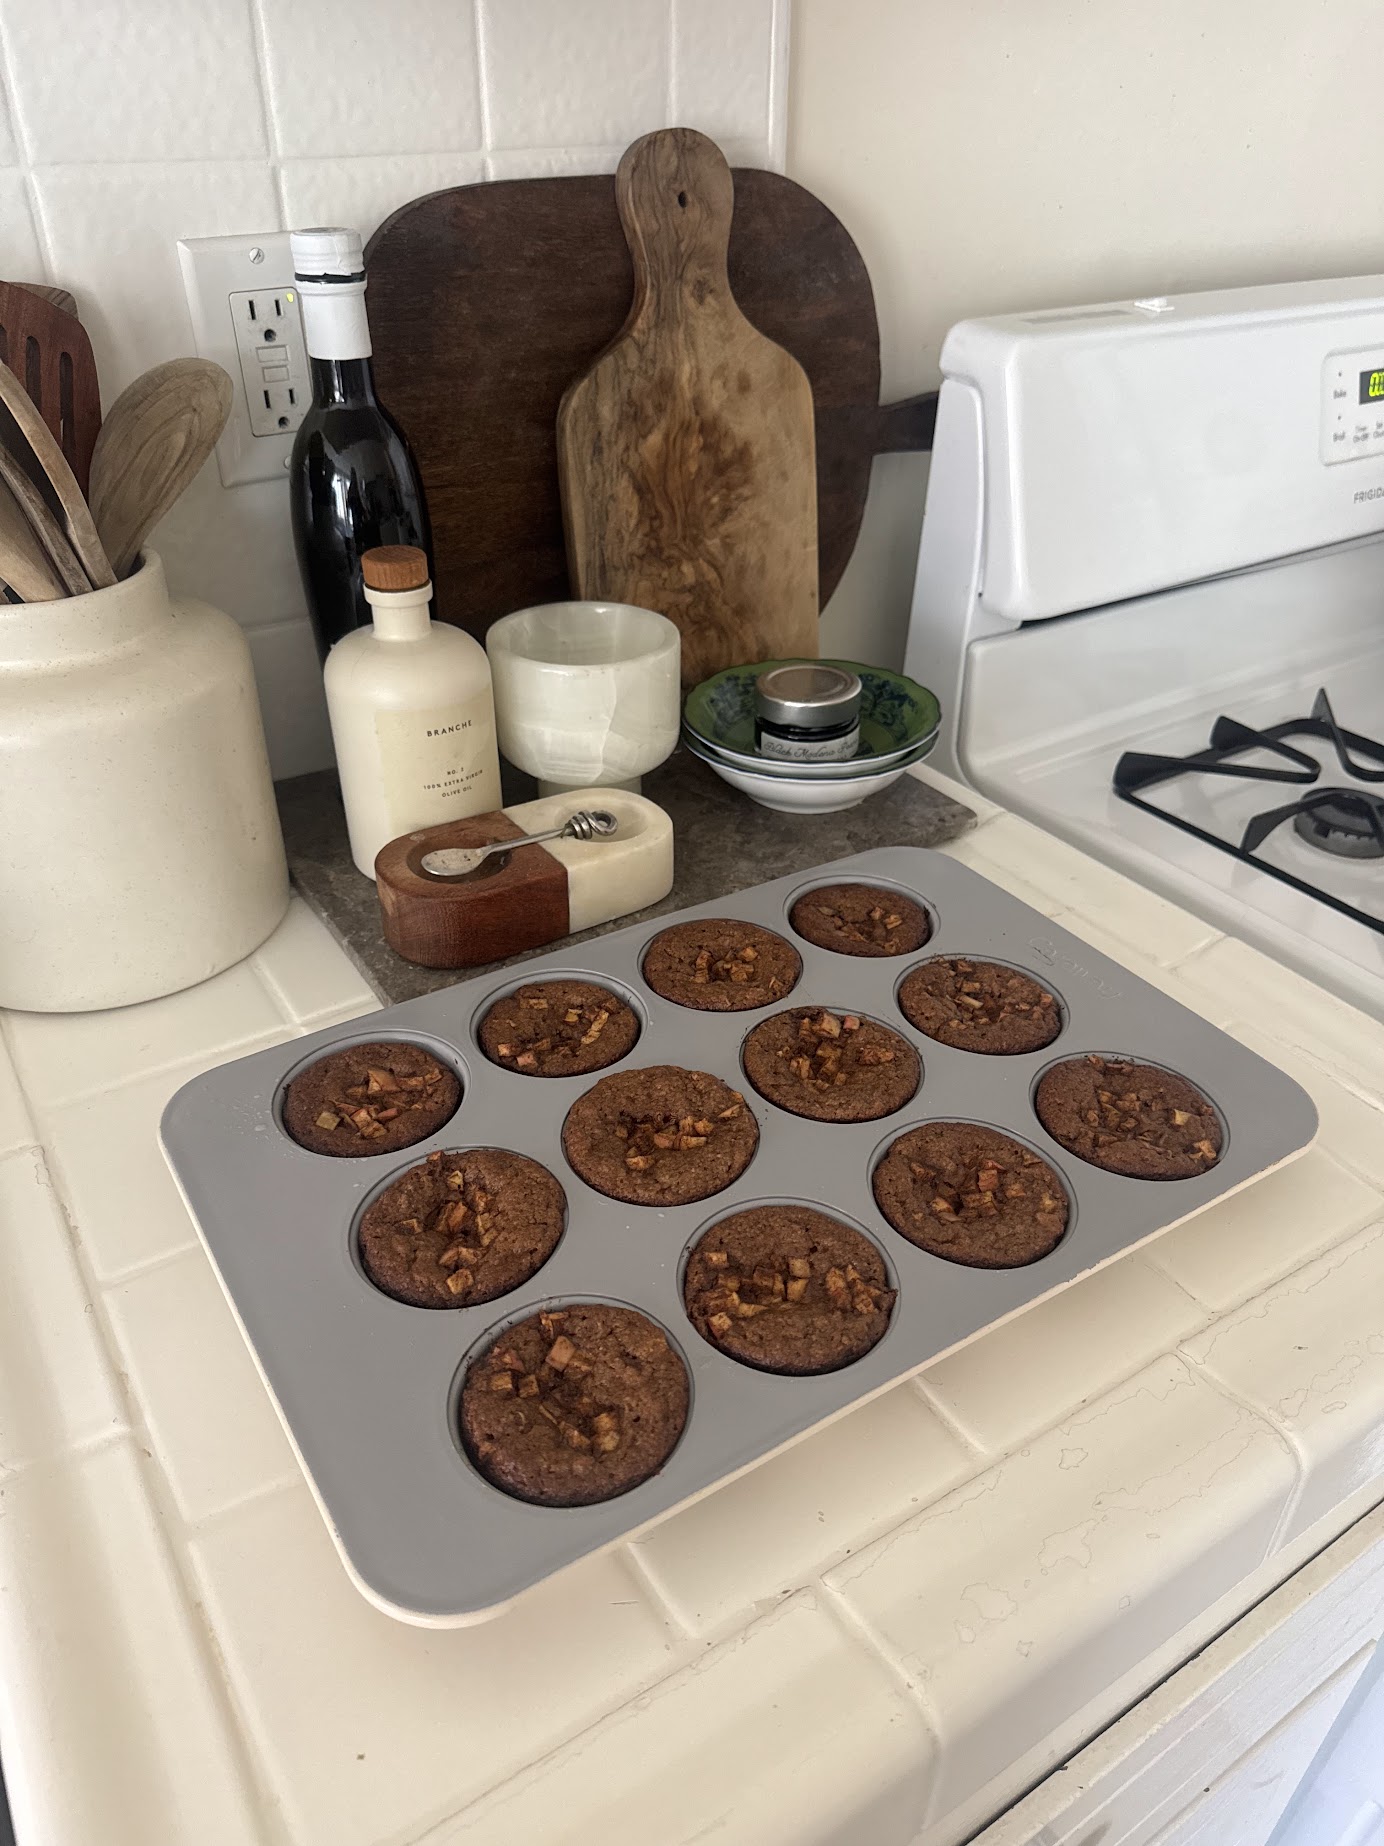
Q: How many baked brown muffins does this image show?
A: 12